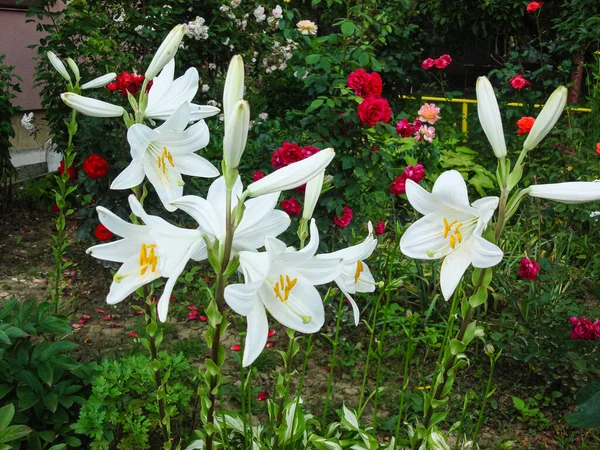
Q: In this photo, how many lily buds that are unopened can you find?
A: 12